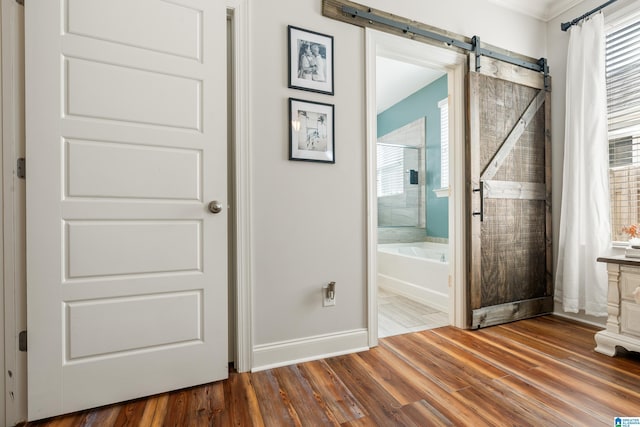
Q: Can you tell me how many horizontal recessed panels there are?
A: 5